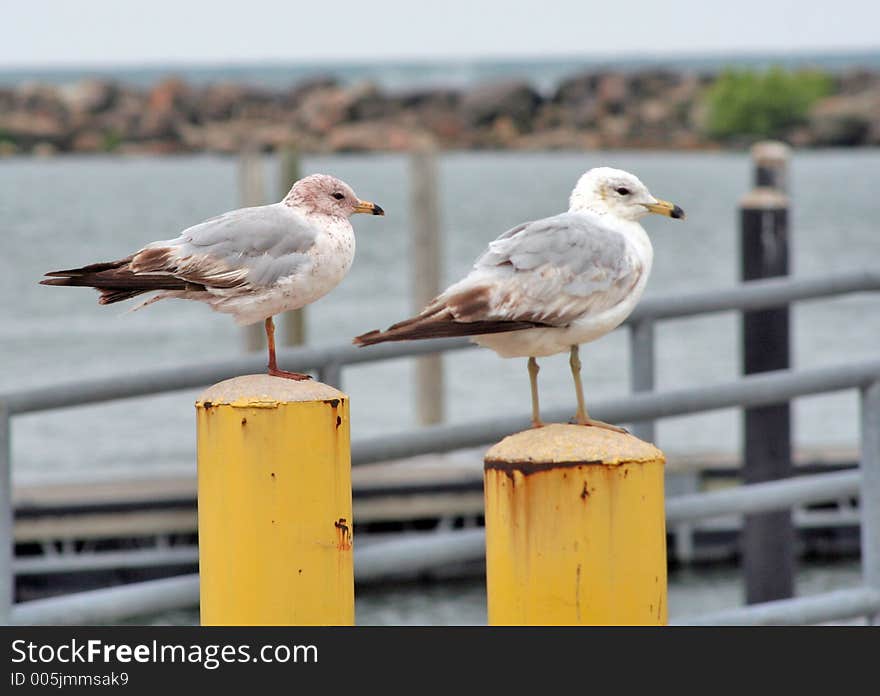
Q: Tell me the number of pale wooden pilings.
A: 3